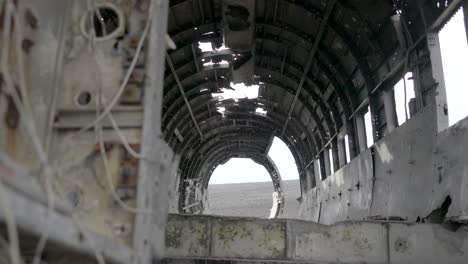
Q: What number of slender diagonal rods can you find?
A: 2